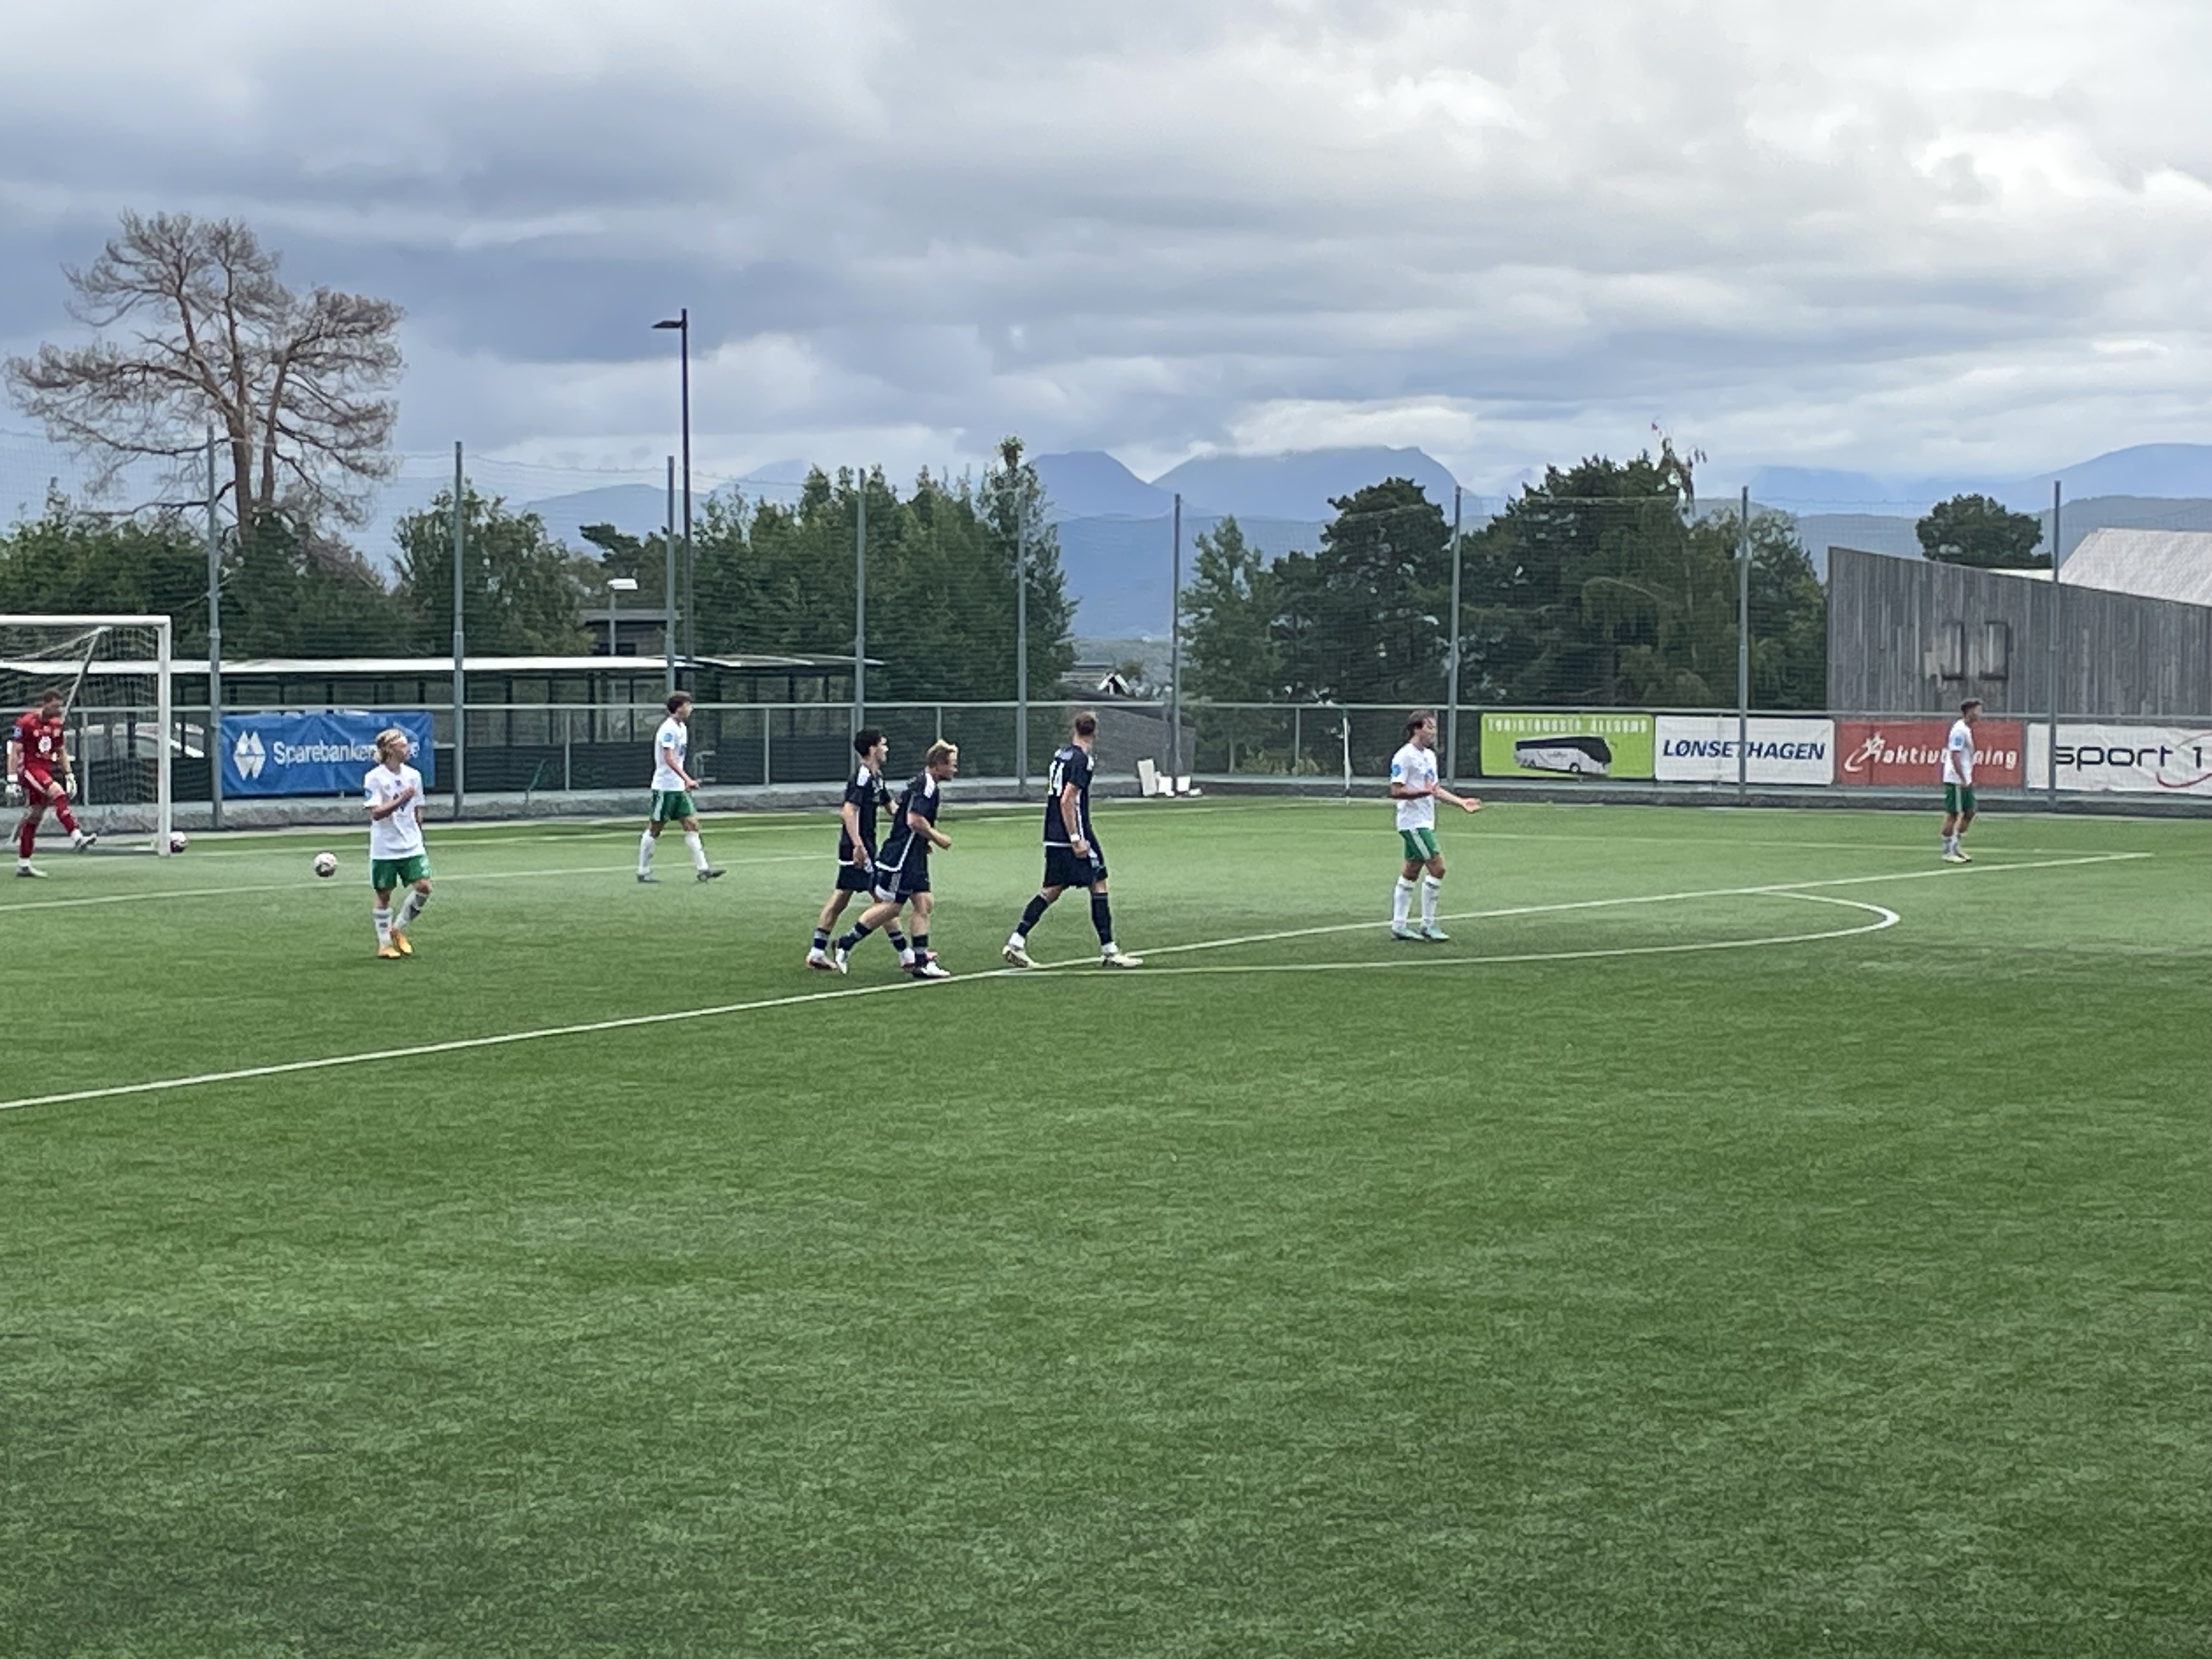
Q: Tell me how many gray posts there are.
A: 9